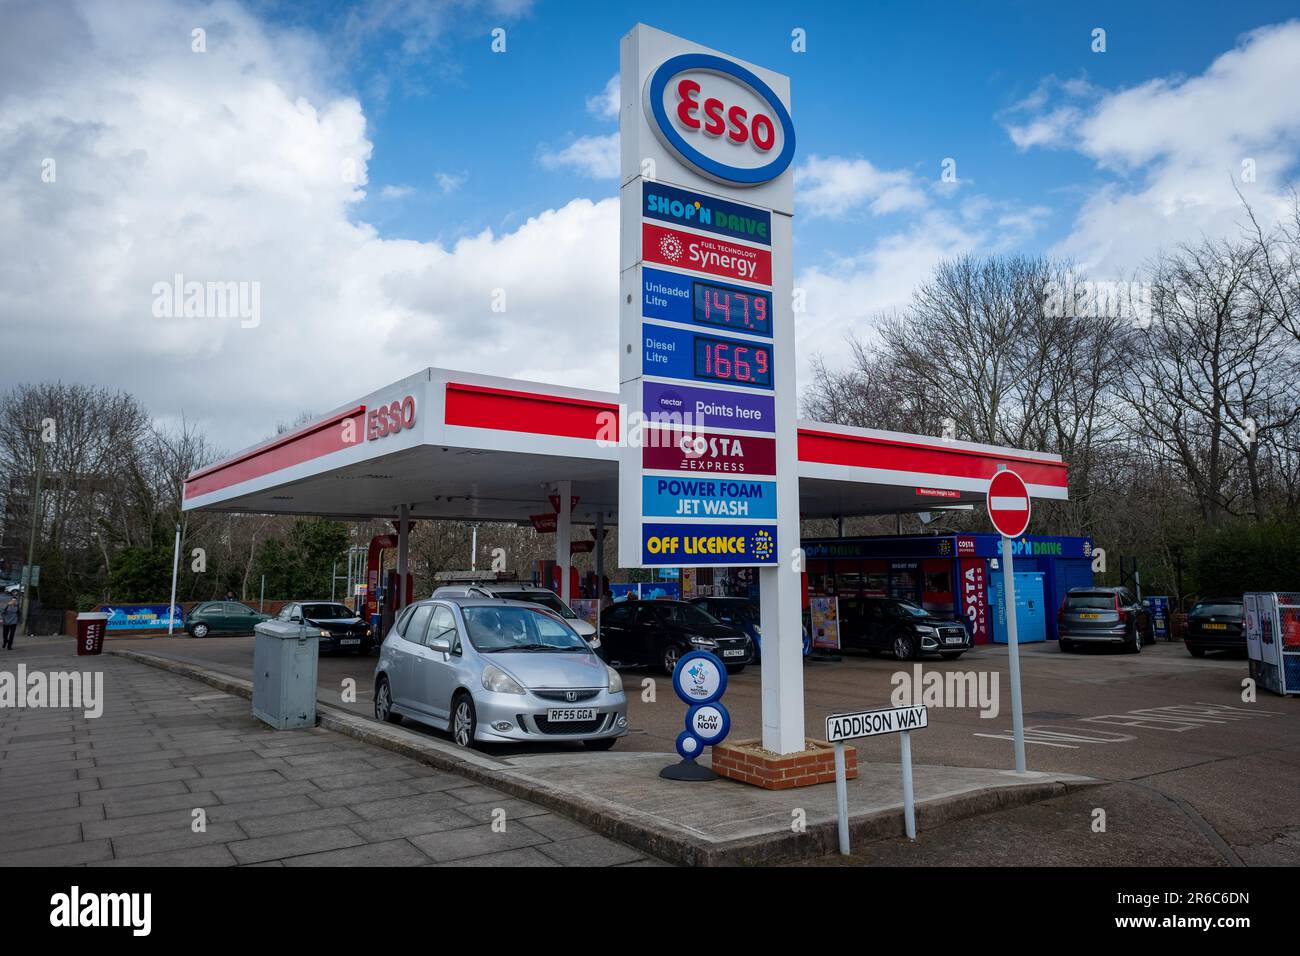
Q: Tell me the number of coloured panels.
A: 8